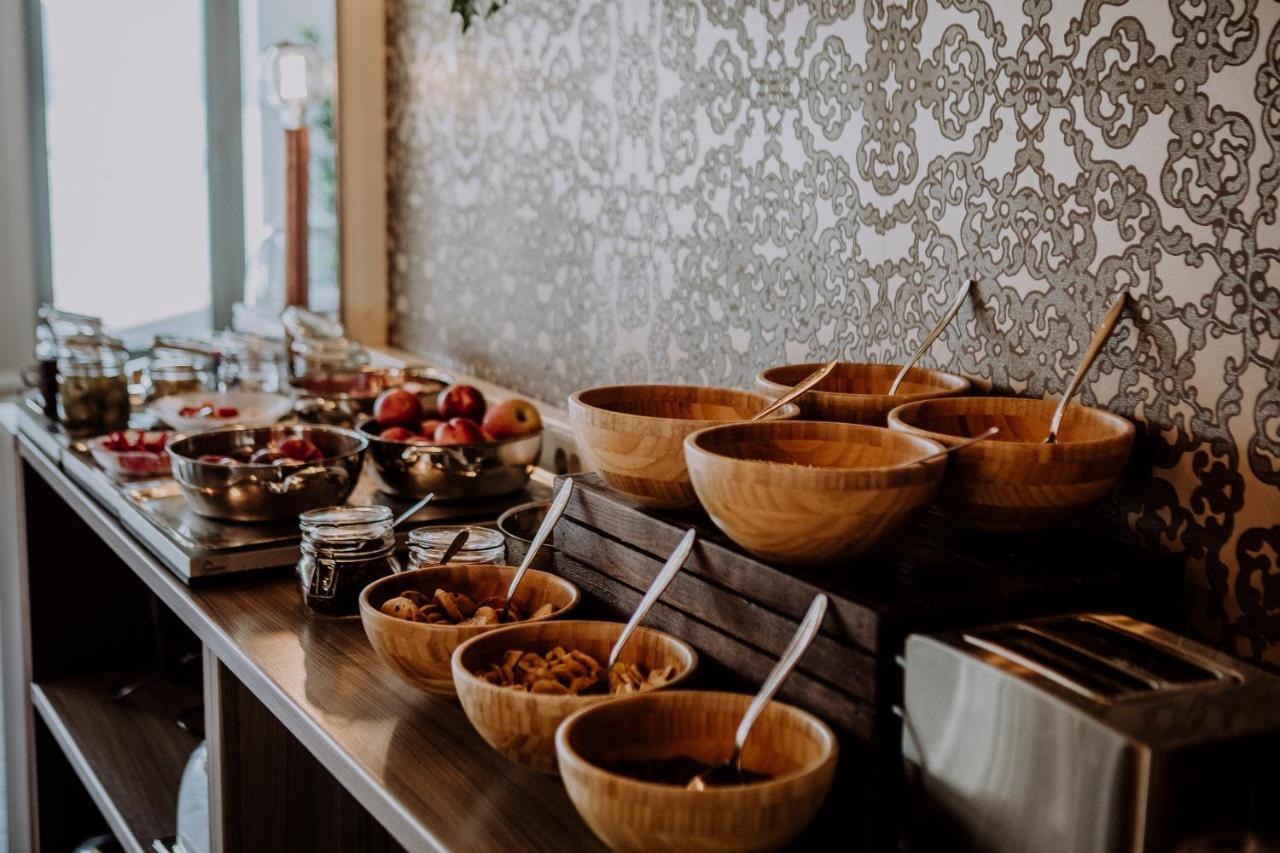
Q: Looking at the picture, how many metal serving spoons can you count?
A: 9